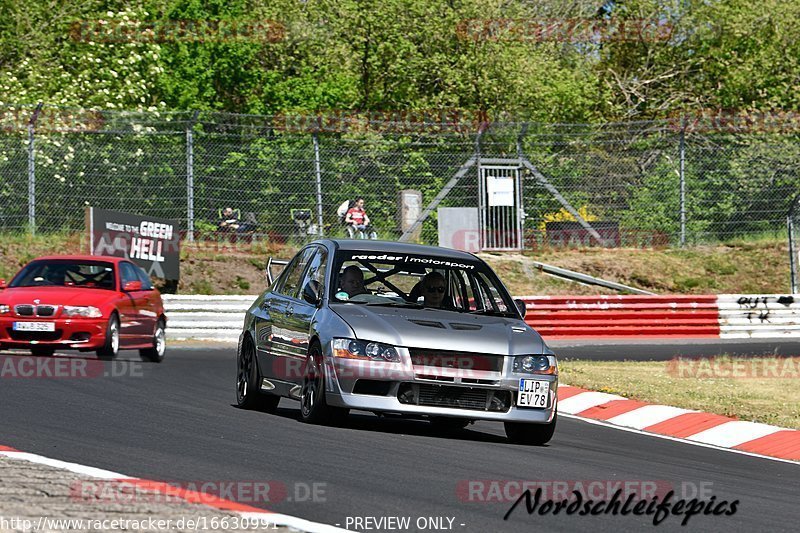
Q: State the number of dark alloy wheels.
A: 2